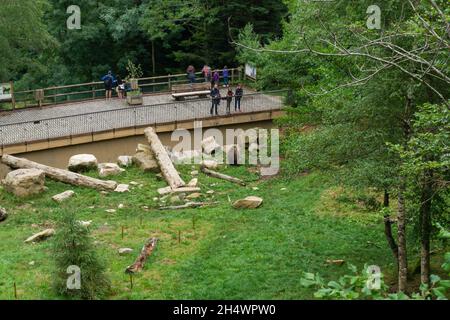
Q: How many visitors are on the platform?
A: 9